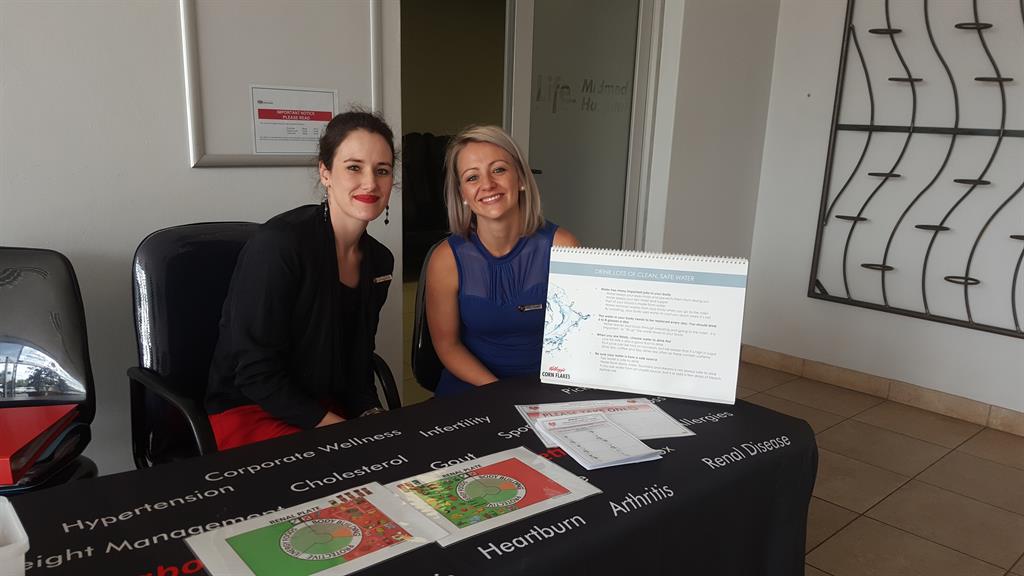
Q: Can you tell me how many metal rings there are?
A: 11